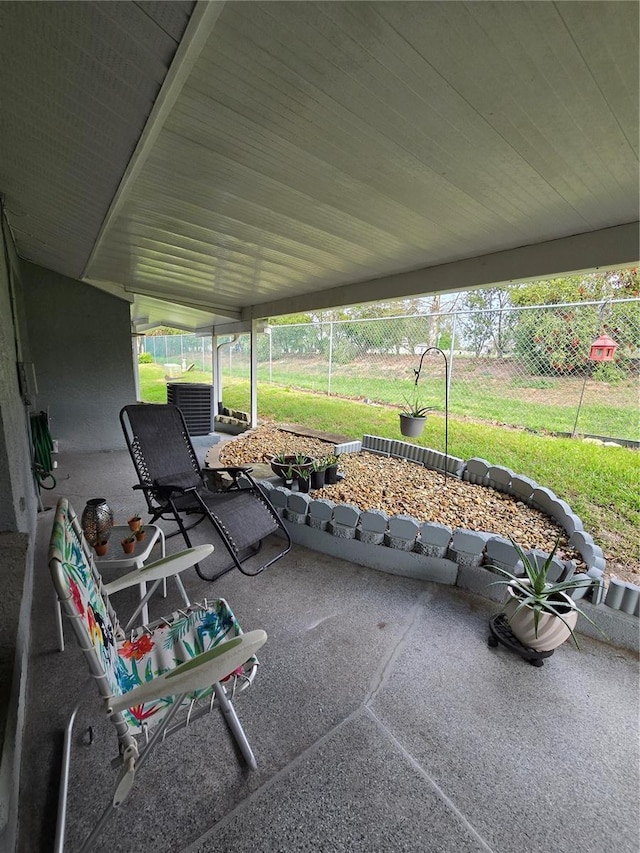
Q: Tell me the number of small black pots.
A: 4